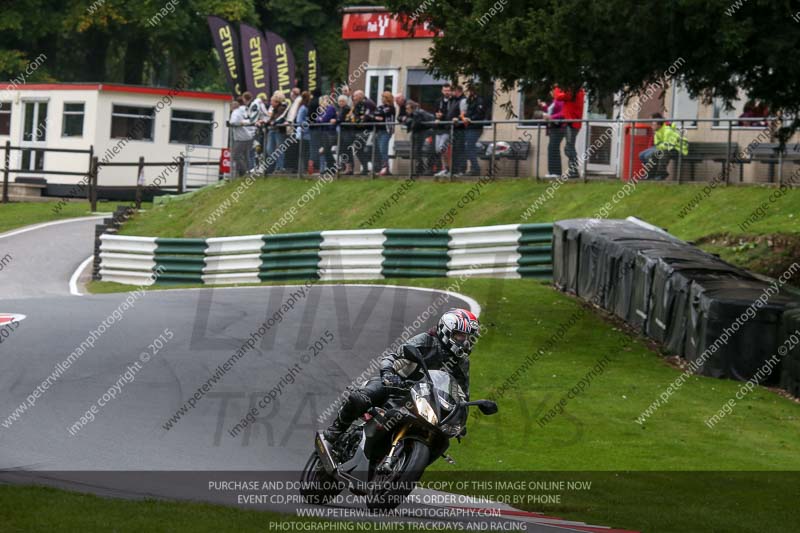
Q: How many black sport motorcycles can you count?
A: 1